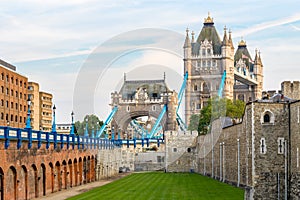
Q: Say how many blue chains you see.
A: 4